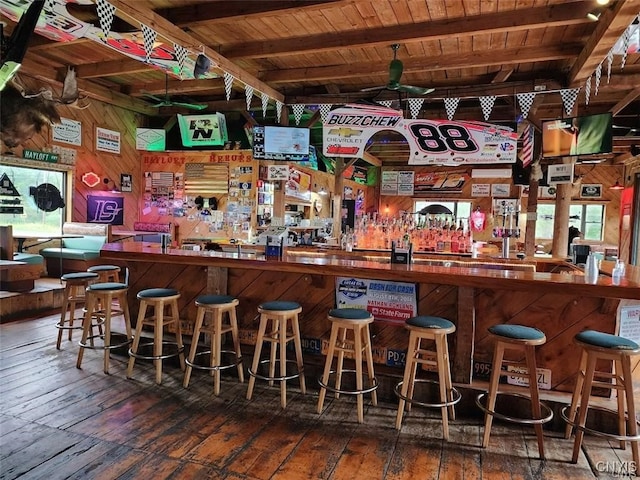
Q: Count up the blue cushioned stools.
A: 10